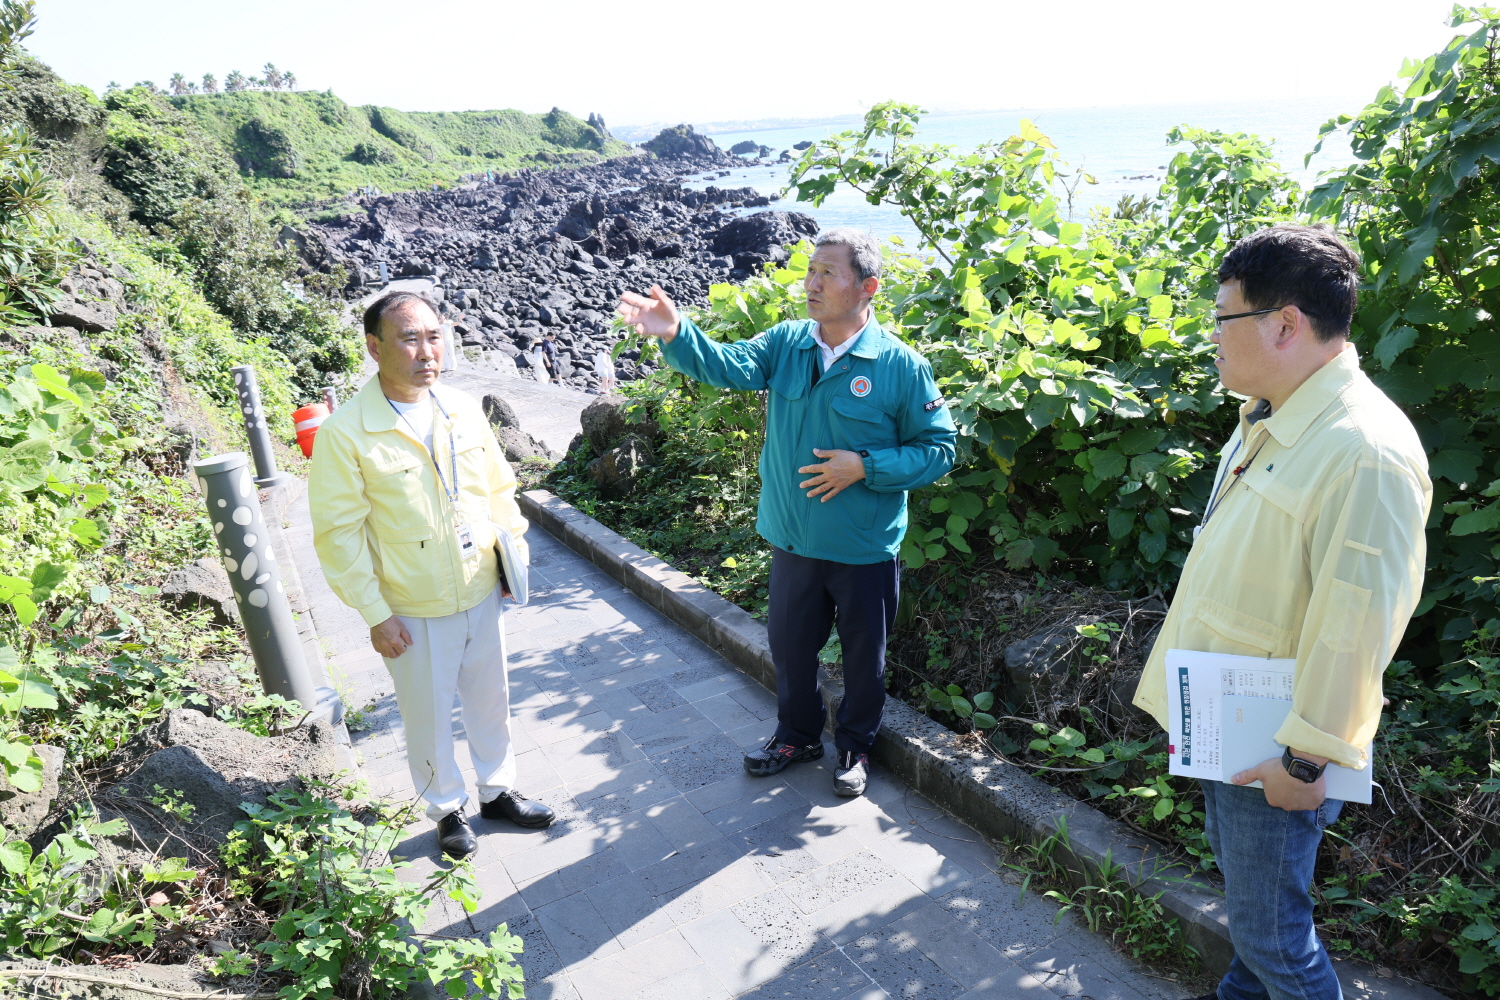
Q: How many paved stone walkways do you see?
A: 1